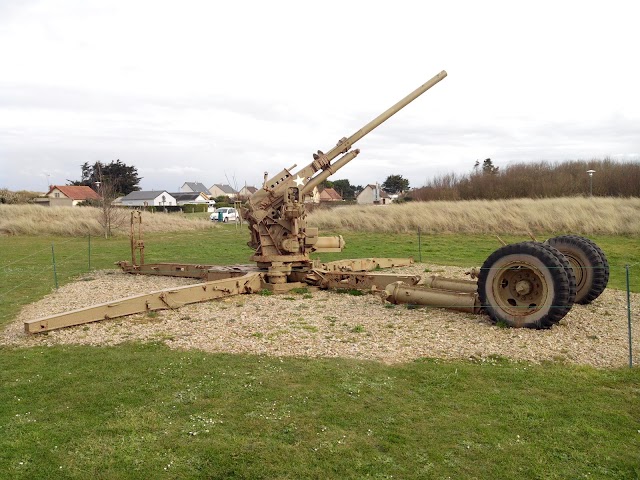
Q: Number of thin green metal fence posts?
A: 4